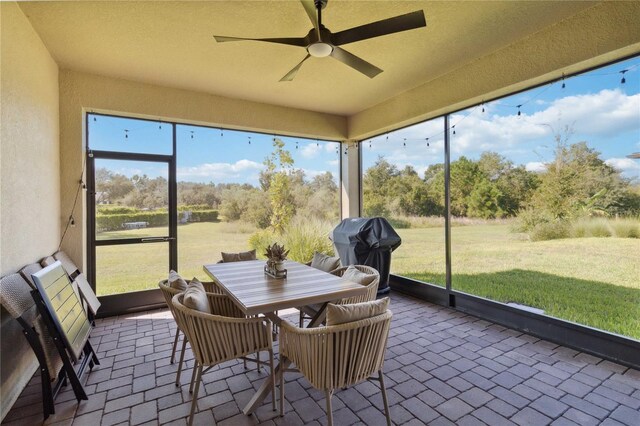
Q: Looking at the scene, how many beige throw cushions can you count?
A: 6